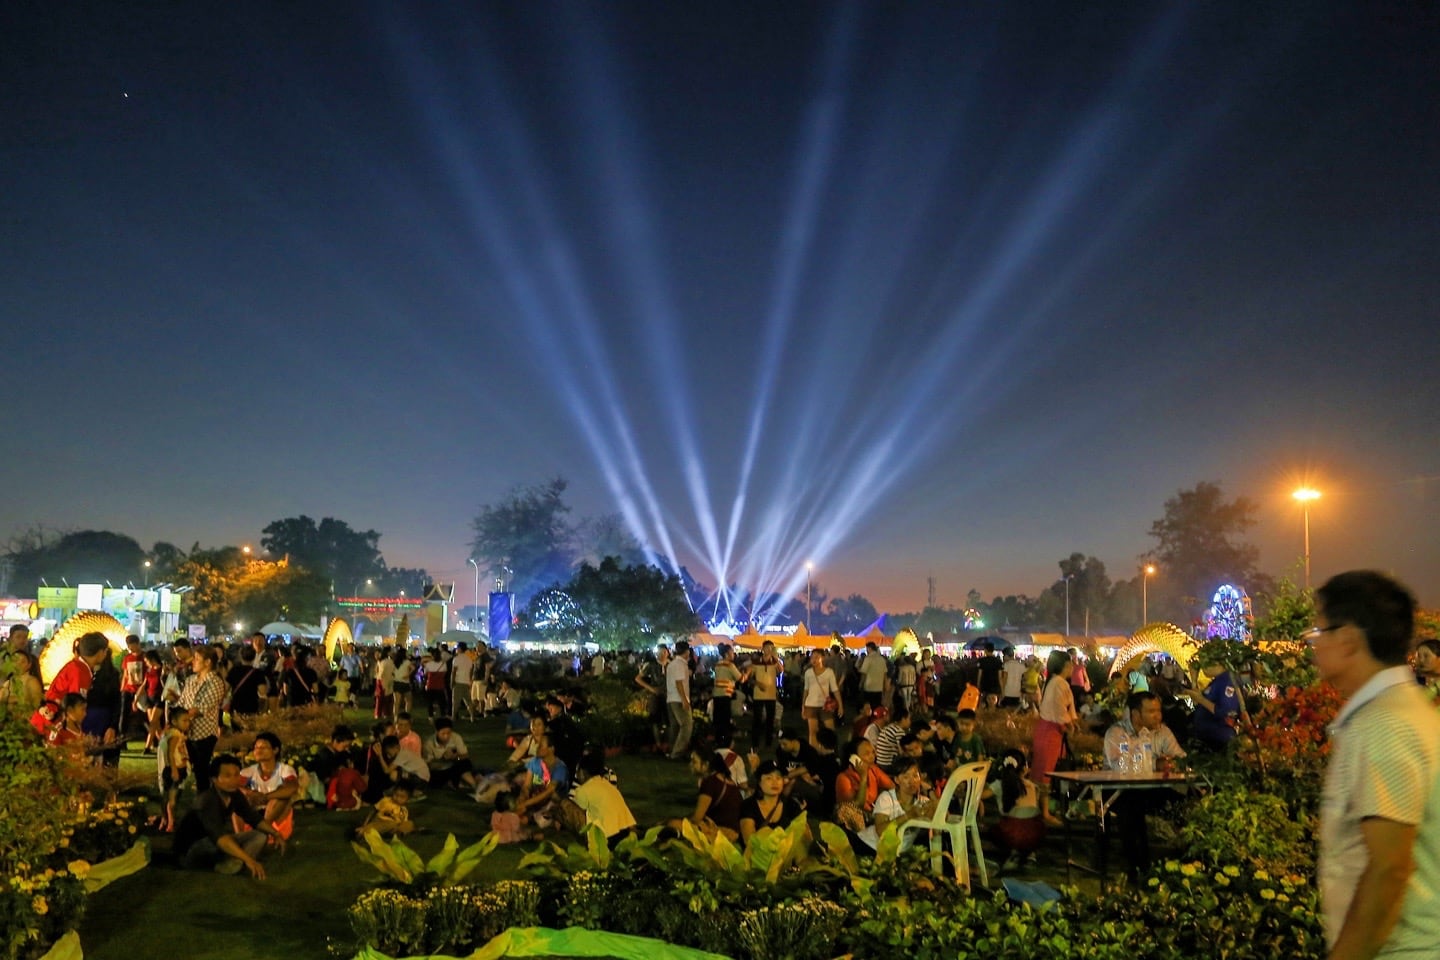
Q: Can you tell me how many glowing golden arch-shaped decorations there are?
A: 4